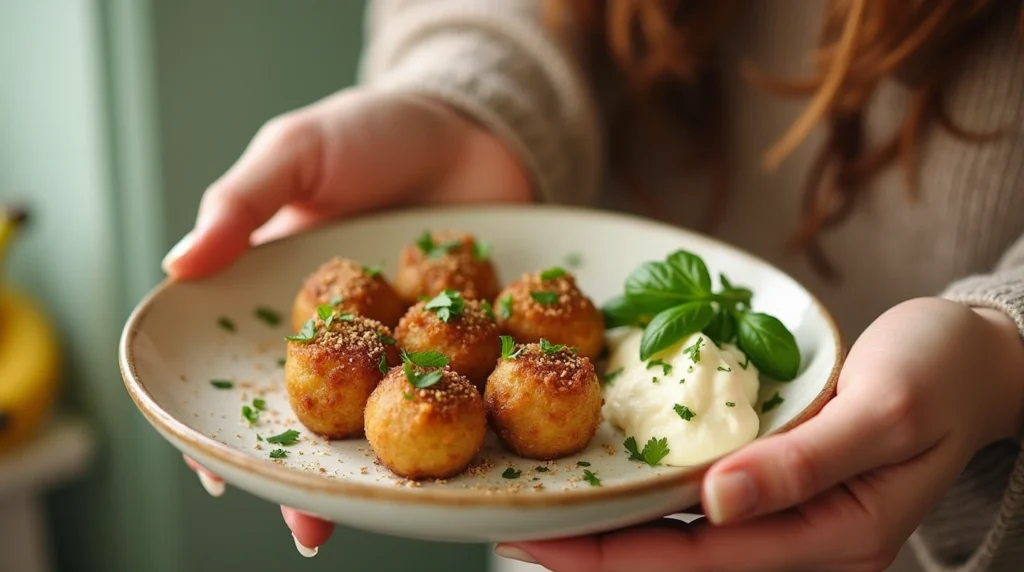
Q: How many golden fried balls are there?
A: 7